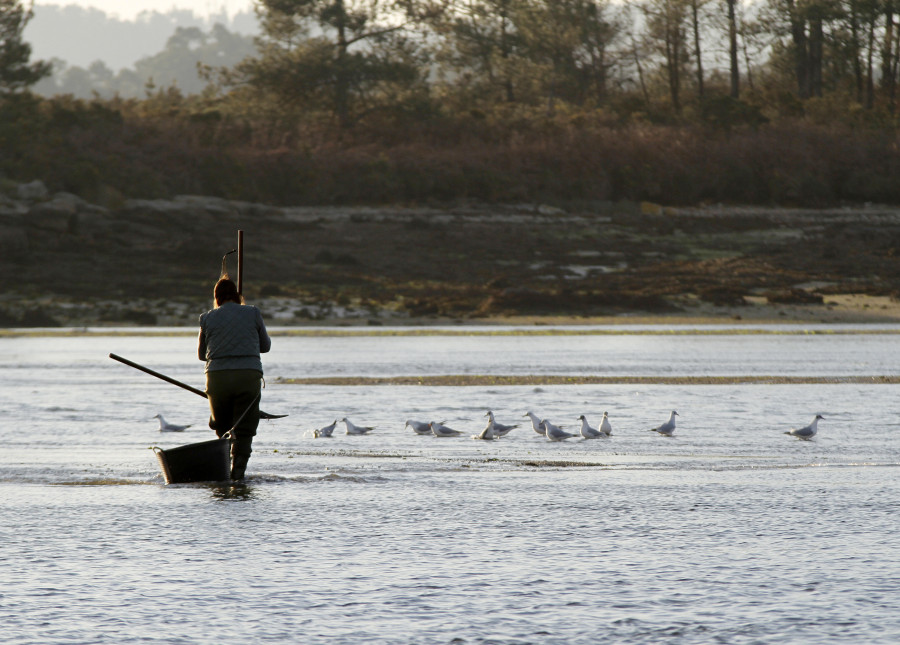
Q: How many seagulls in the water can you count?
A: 13